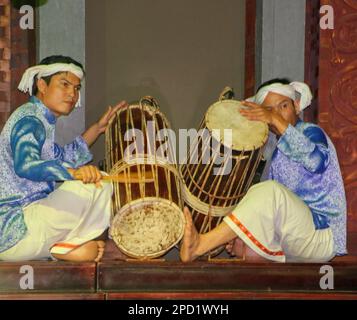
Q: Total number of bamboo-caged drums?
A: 2